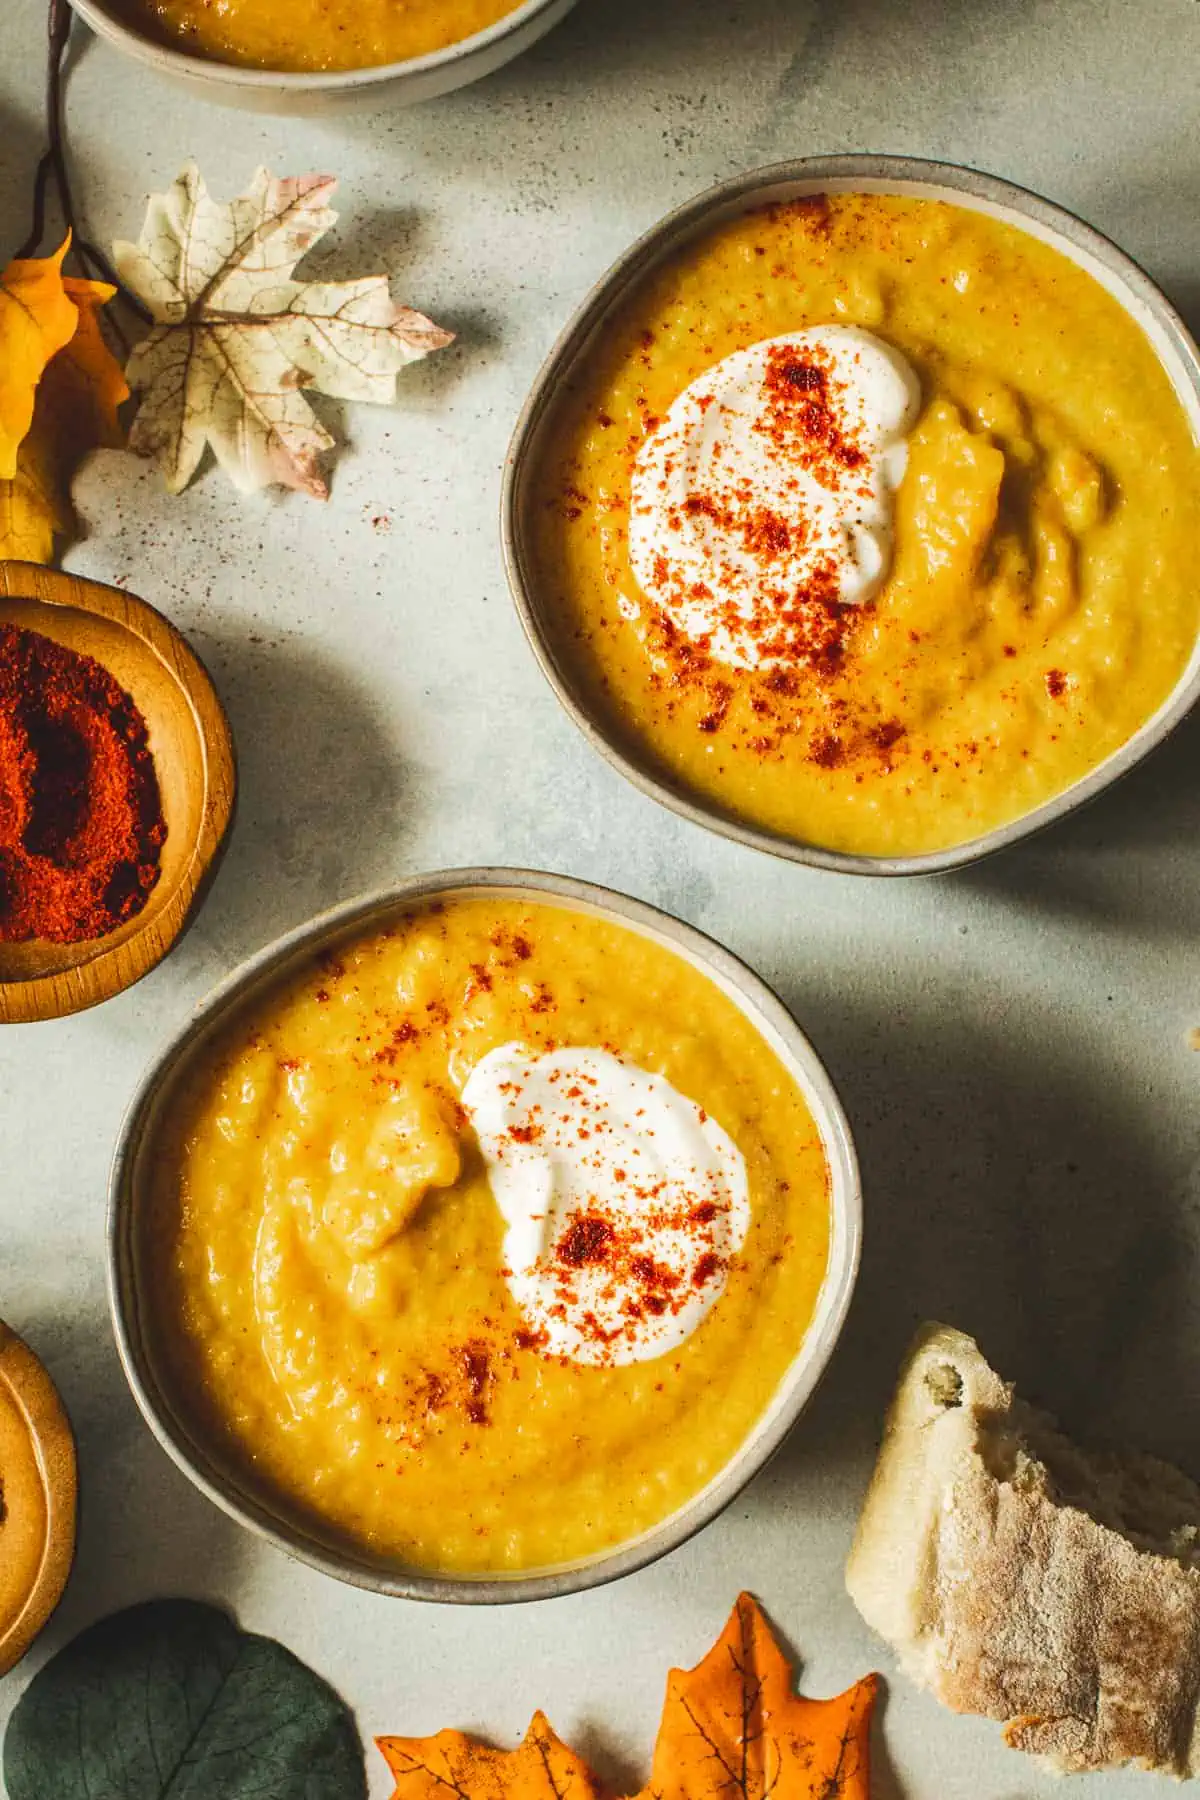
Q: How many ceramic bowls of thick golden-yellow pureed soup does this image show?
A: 3